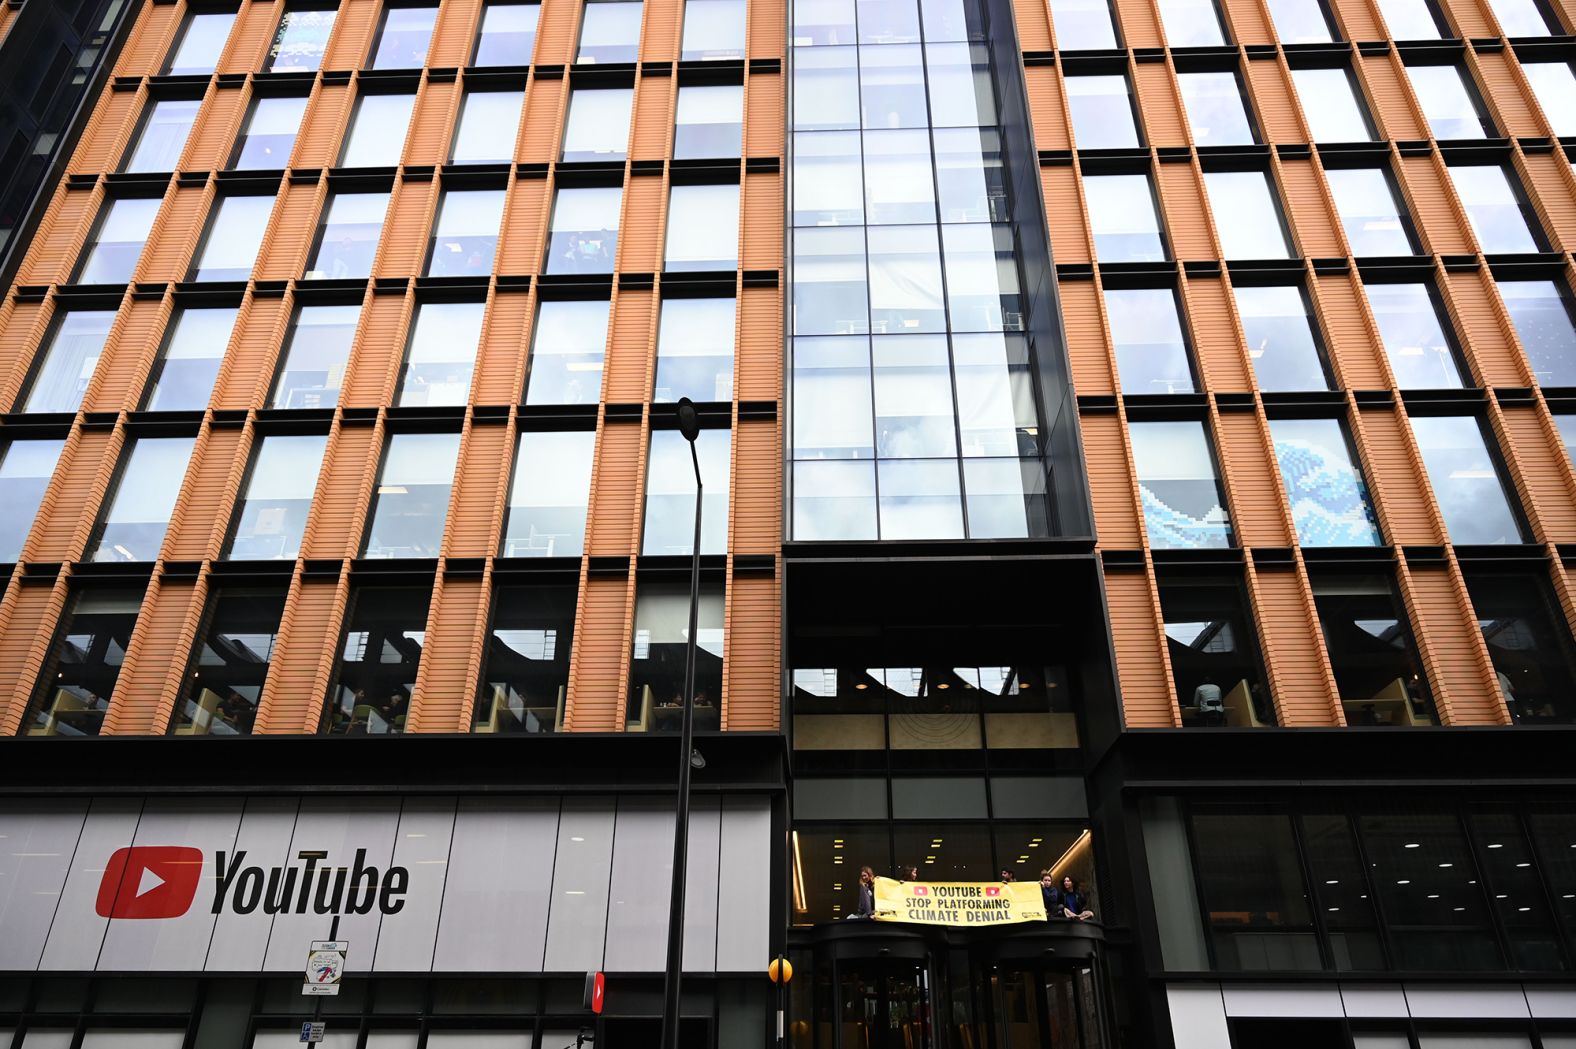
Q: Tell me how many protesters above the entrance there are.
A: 5